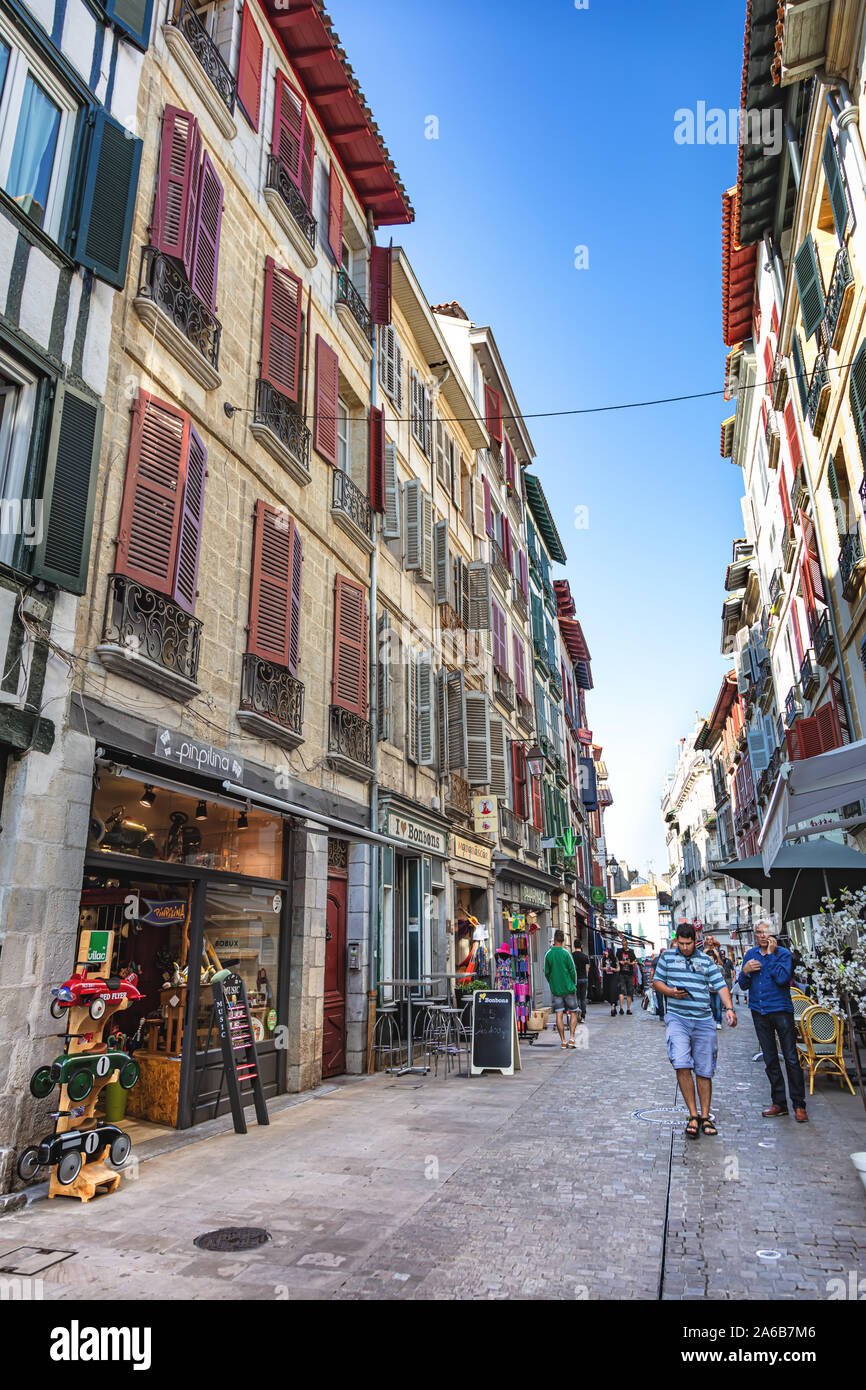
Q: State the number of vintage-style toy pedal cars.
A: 3